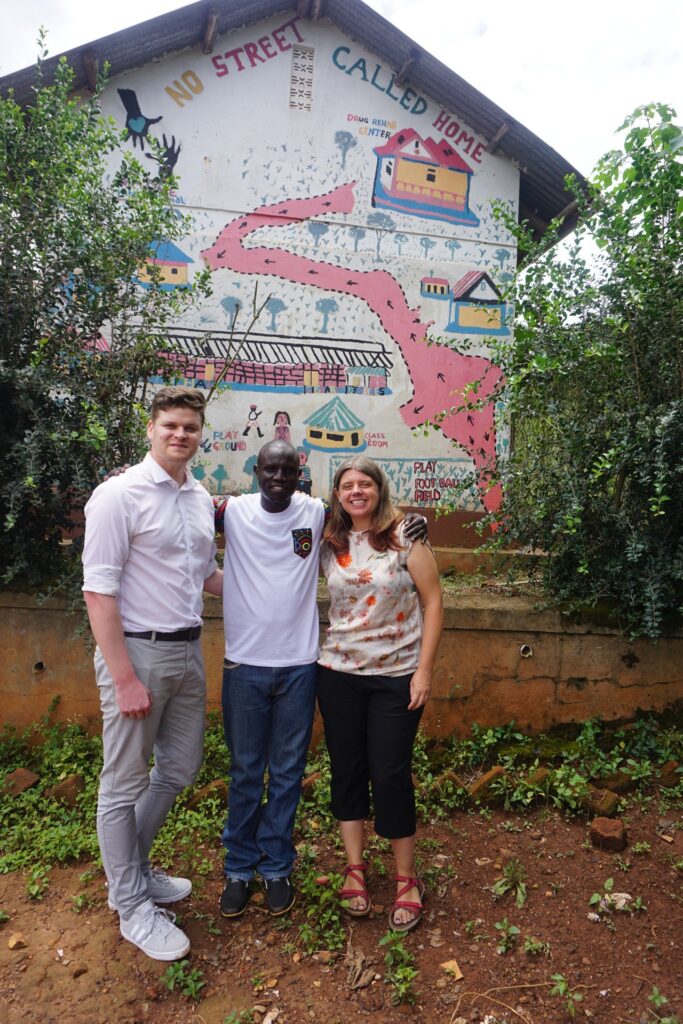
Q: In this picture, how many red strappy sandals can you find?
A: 2